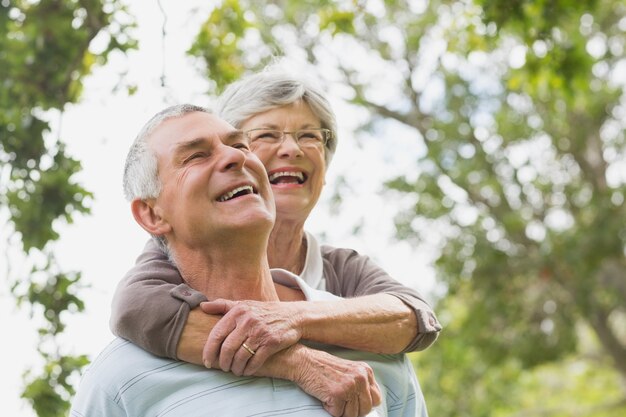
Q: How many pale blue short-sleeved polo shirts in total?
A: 1